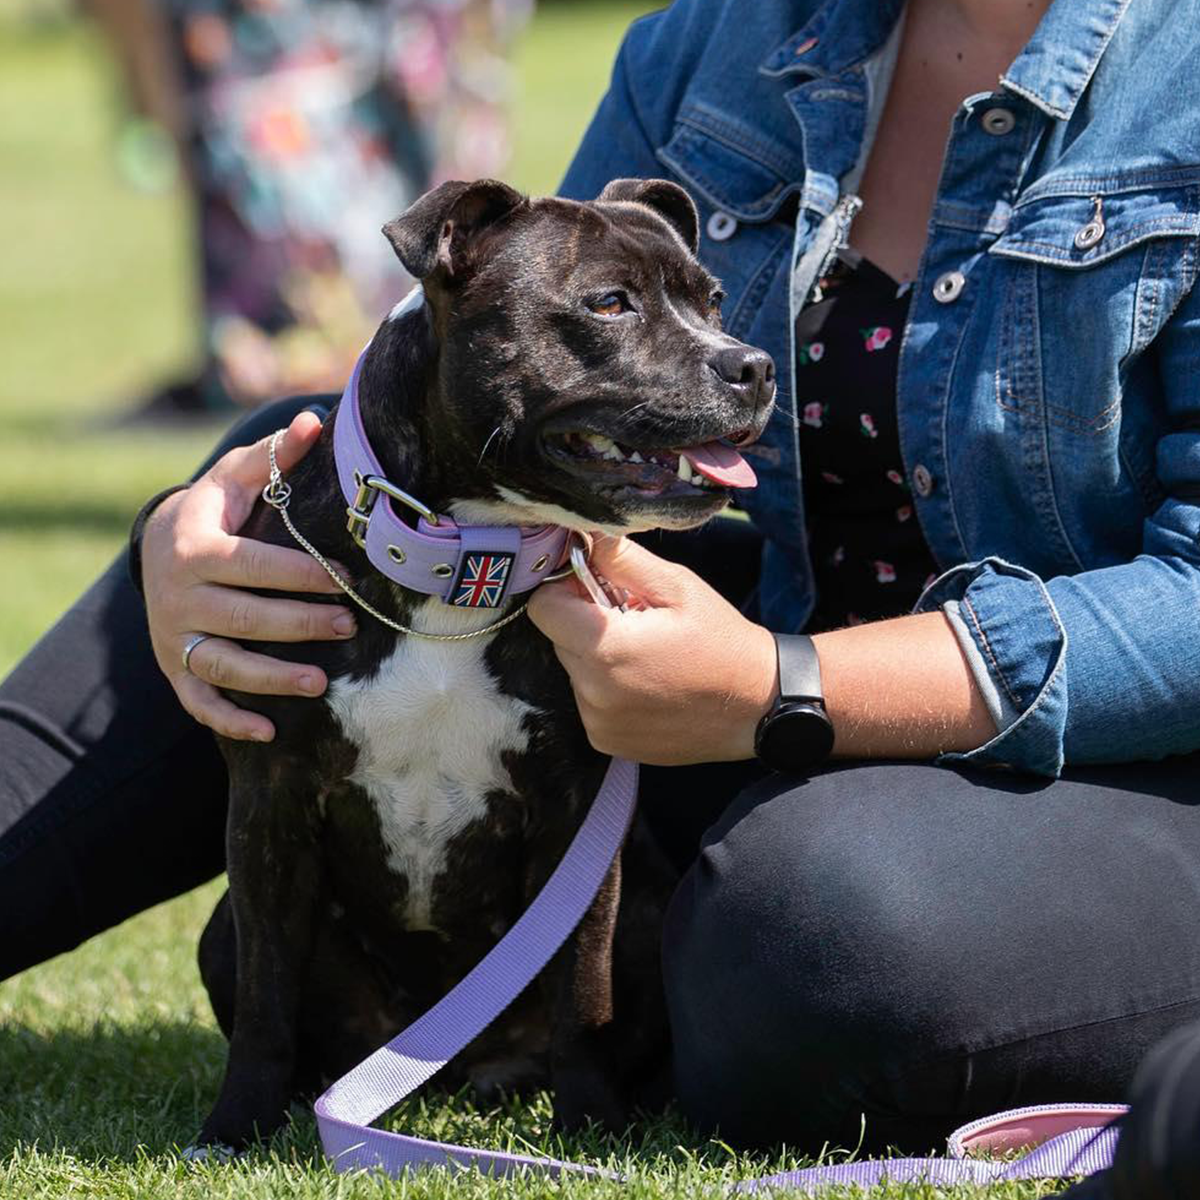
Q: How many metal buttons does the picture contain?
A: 5